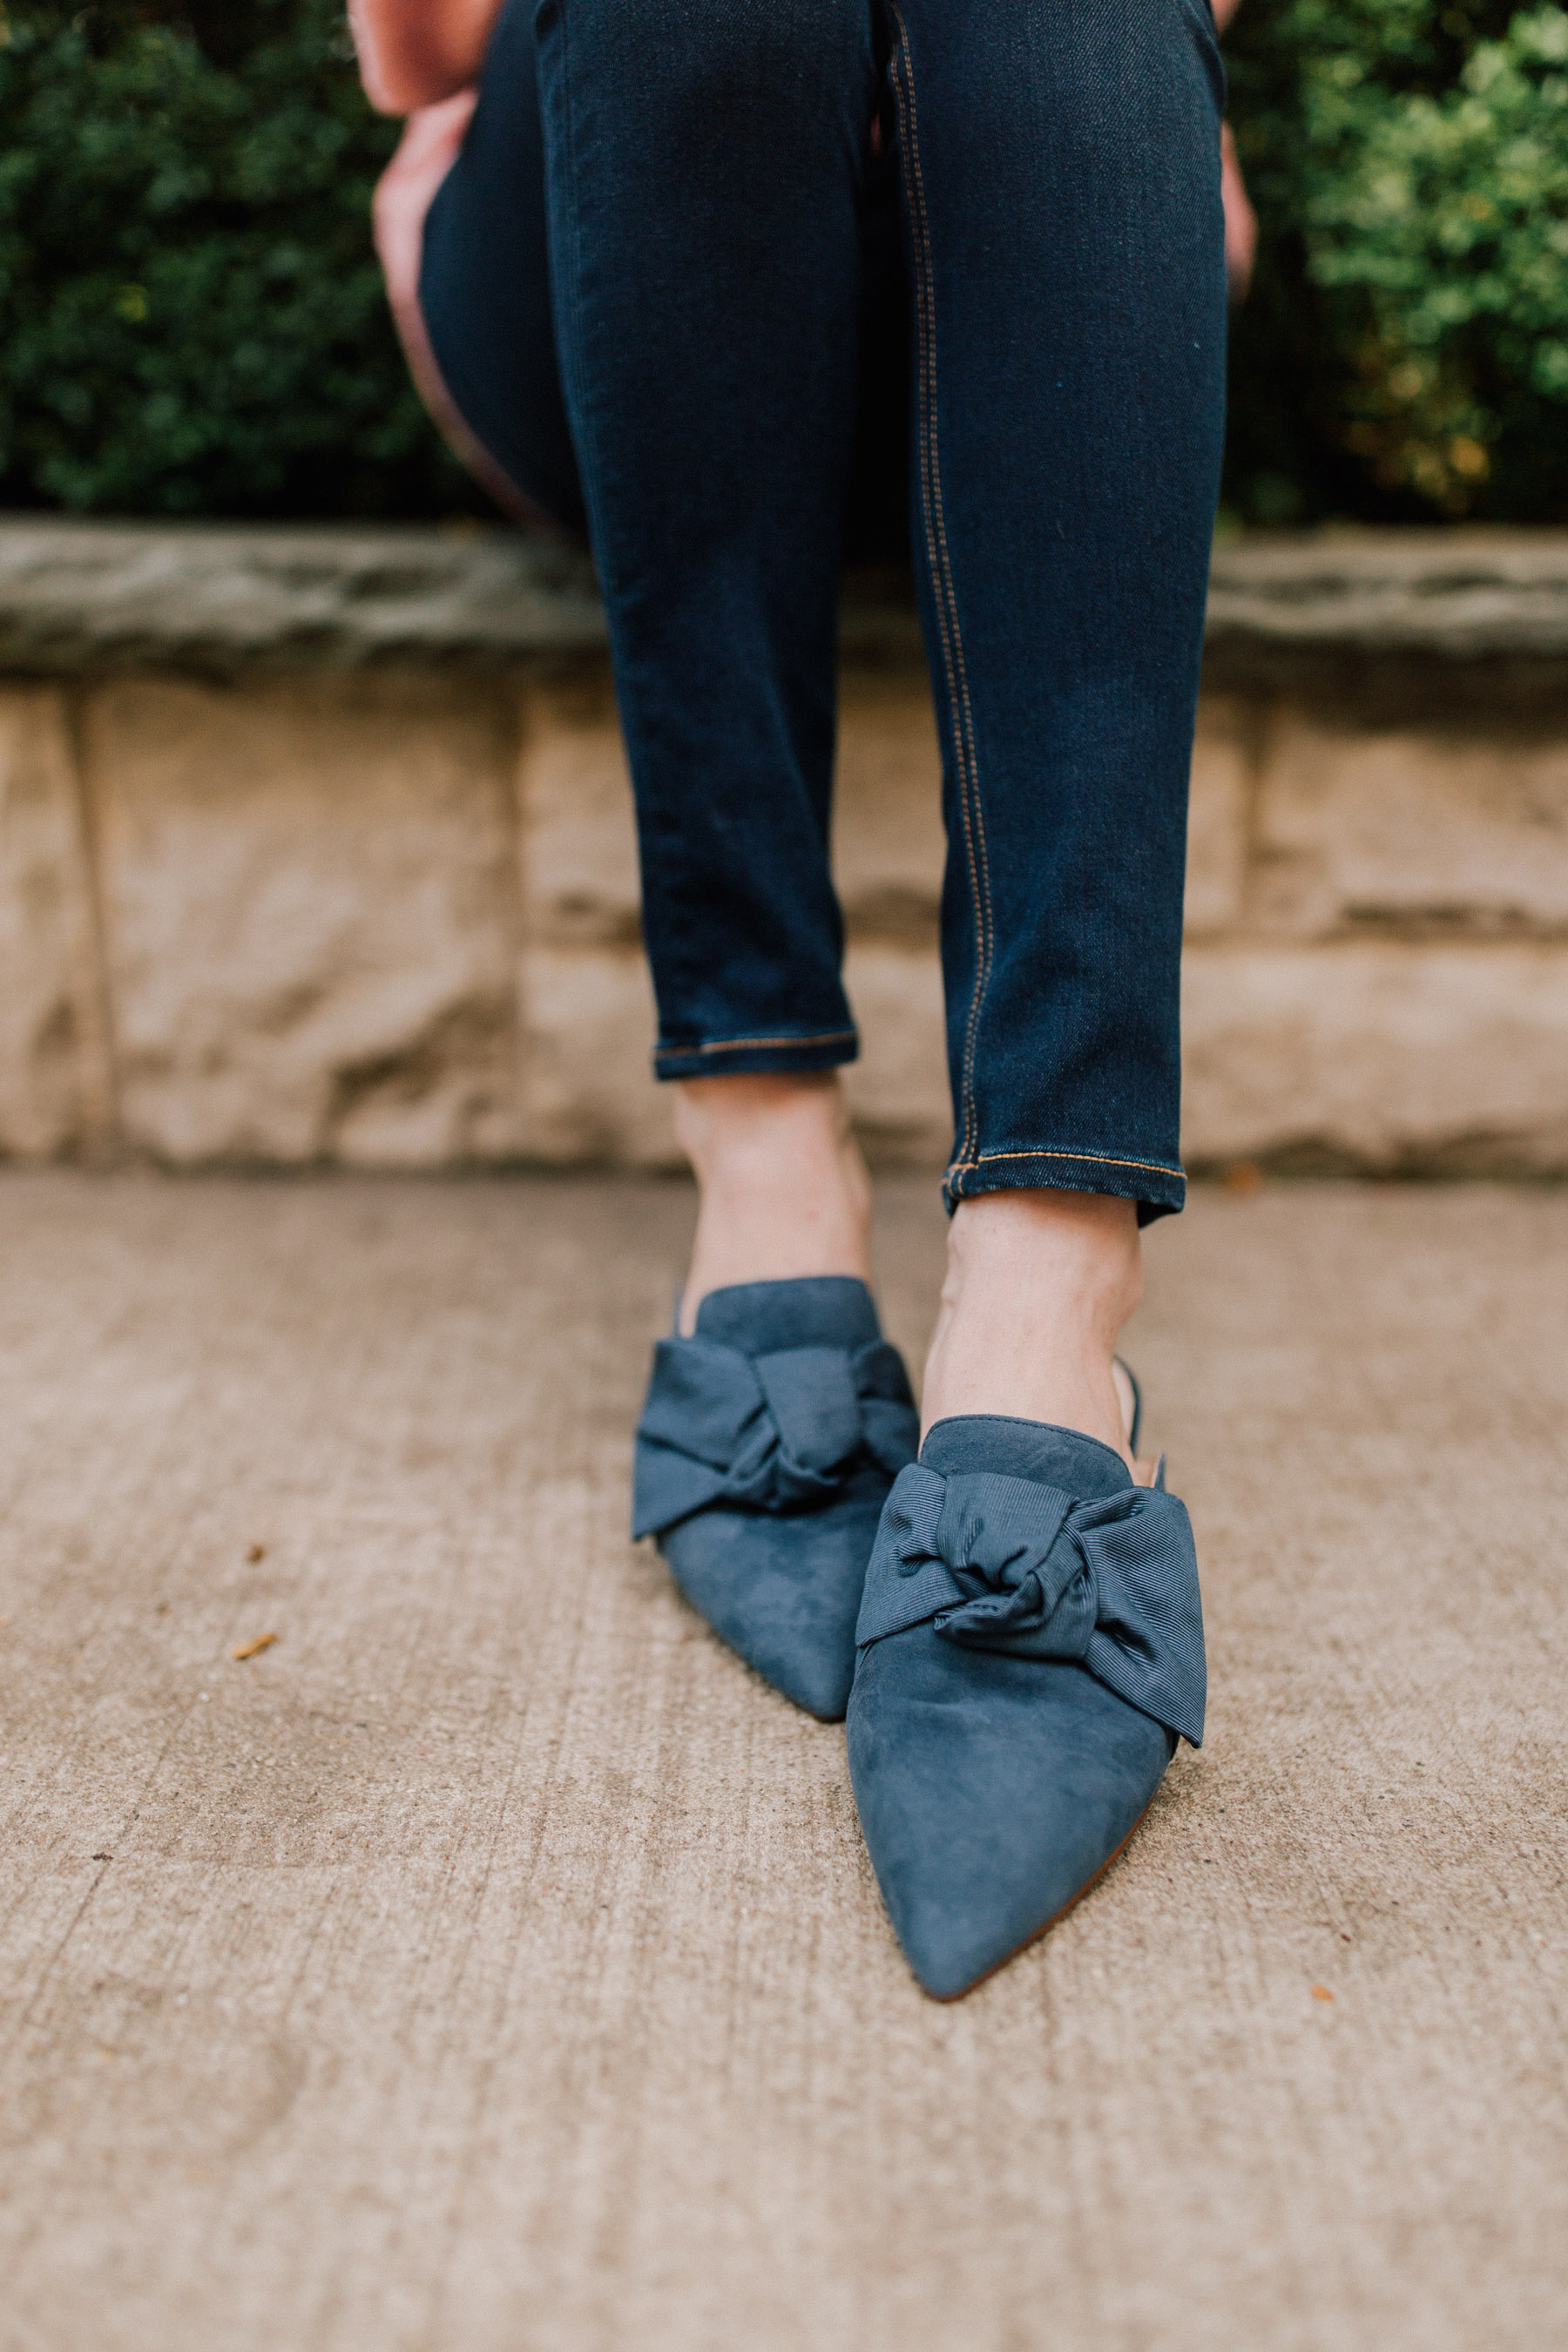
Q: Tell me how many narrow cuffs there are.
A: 2